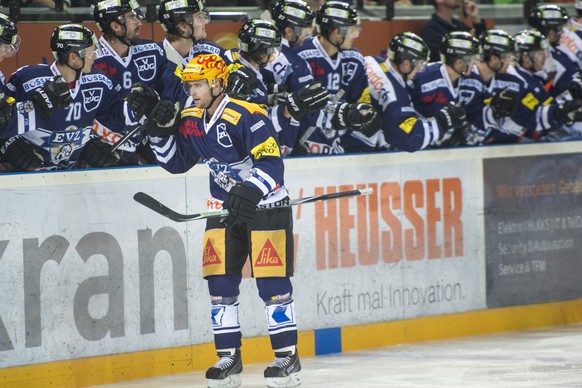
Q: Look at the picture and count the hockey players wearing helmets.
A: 13